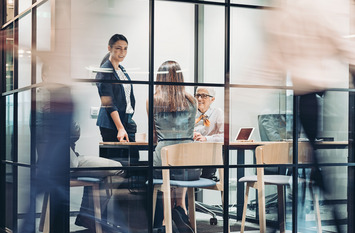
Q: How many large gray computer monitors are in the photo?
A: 0